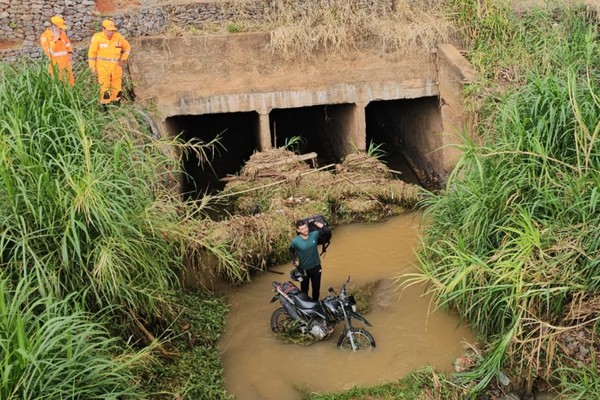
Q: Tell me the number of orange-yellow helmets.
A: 2